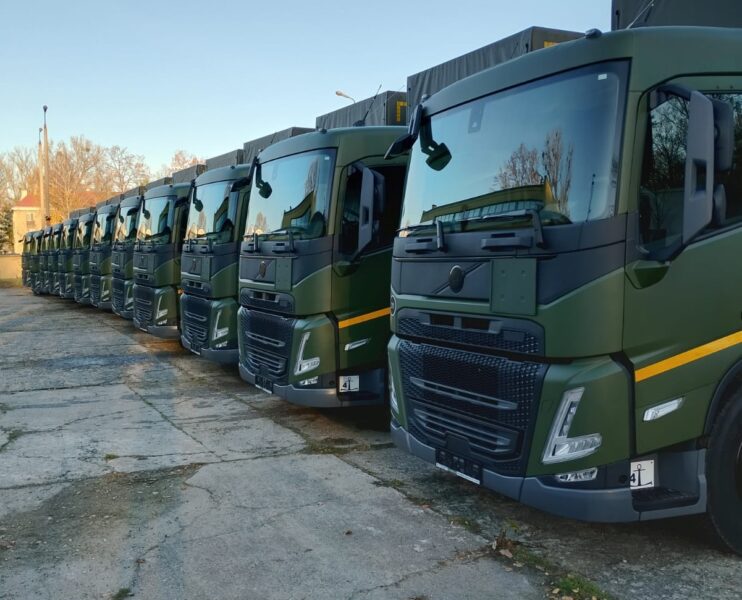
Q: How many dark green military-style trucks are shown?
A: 12